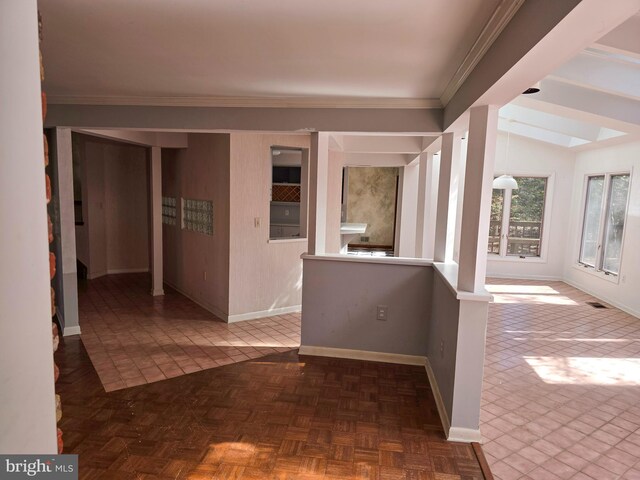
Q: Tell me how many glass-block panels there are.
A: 2